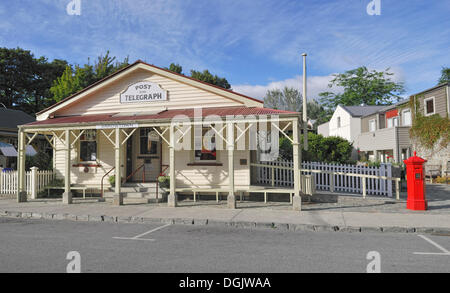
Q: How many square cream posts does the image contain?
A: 6